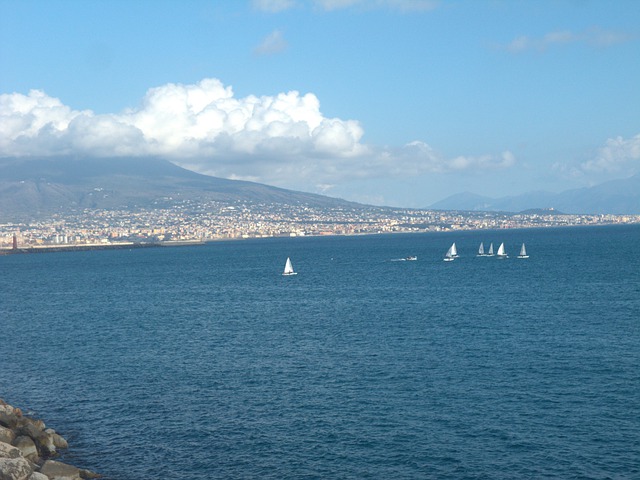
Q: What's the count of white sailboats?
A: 7